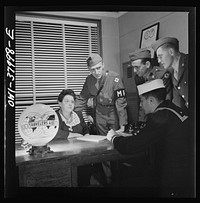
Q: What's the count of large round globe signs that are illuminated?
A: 1